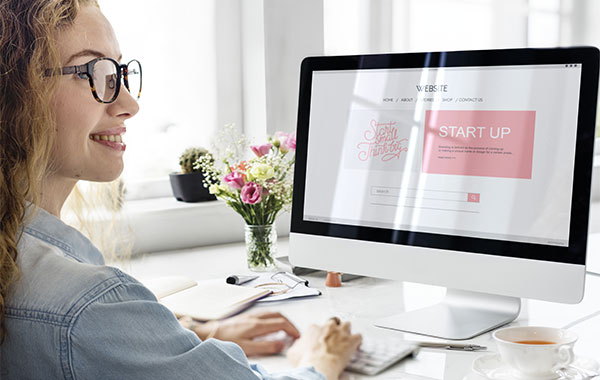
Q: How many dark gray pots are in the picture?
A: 1